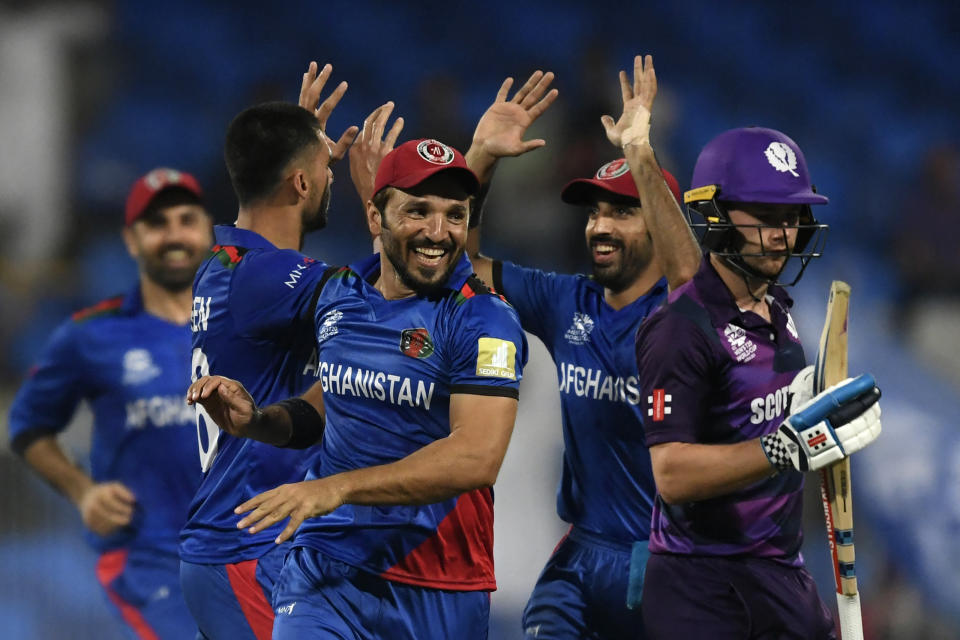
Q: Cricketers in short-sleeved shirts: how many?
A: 5